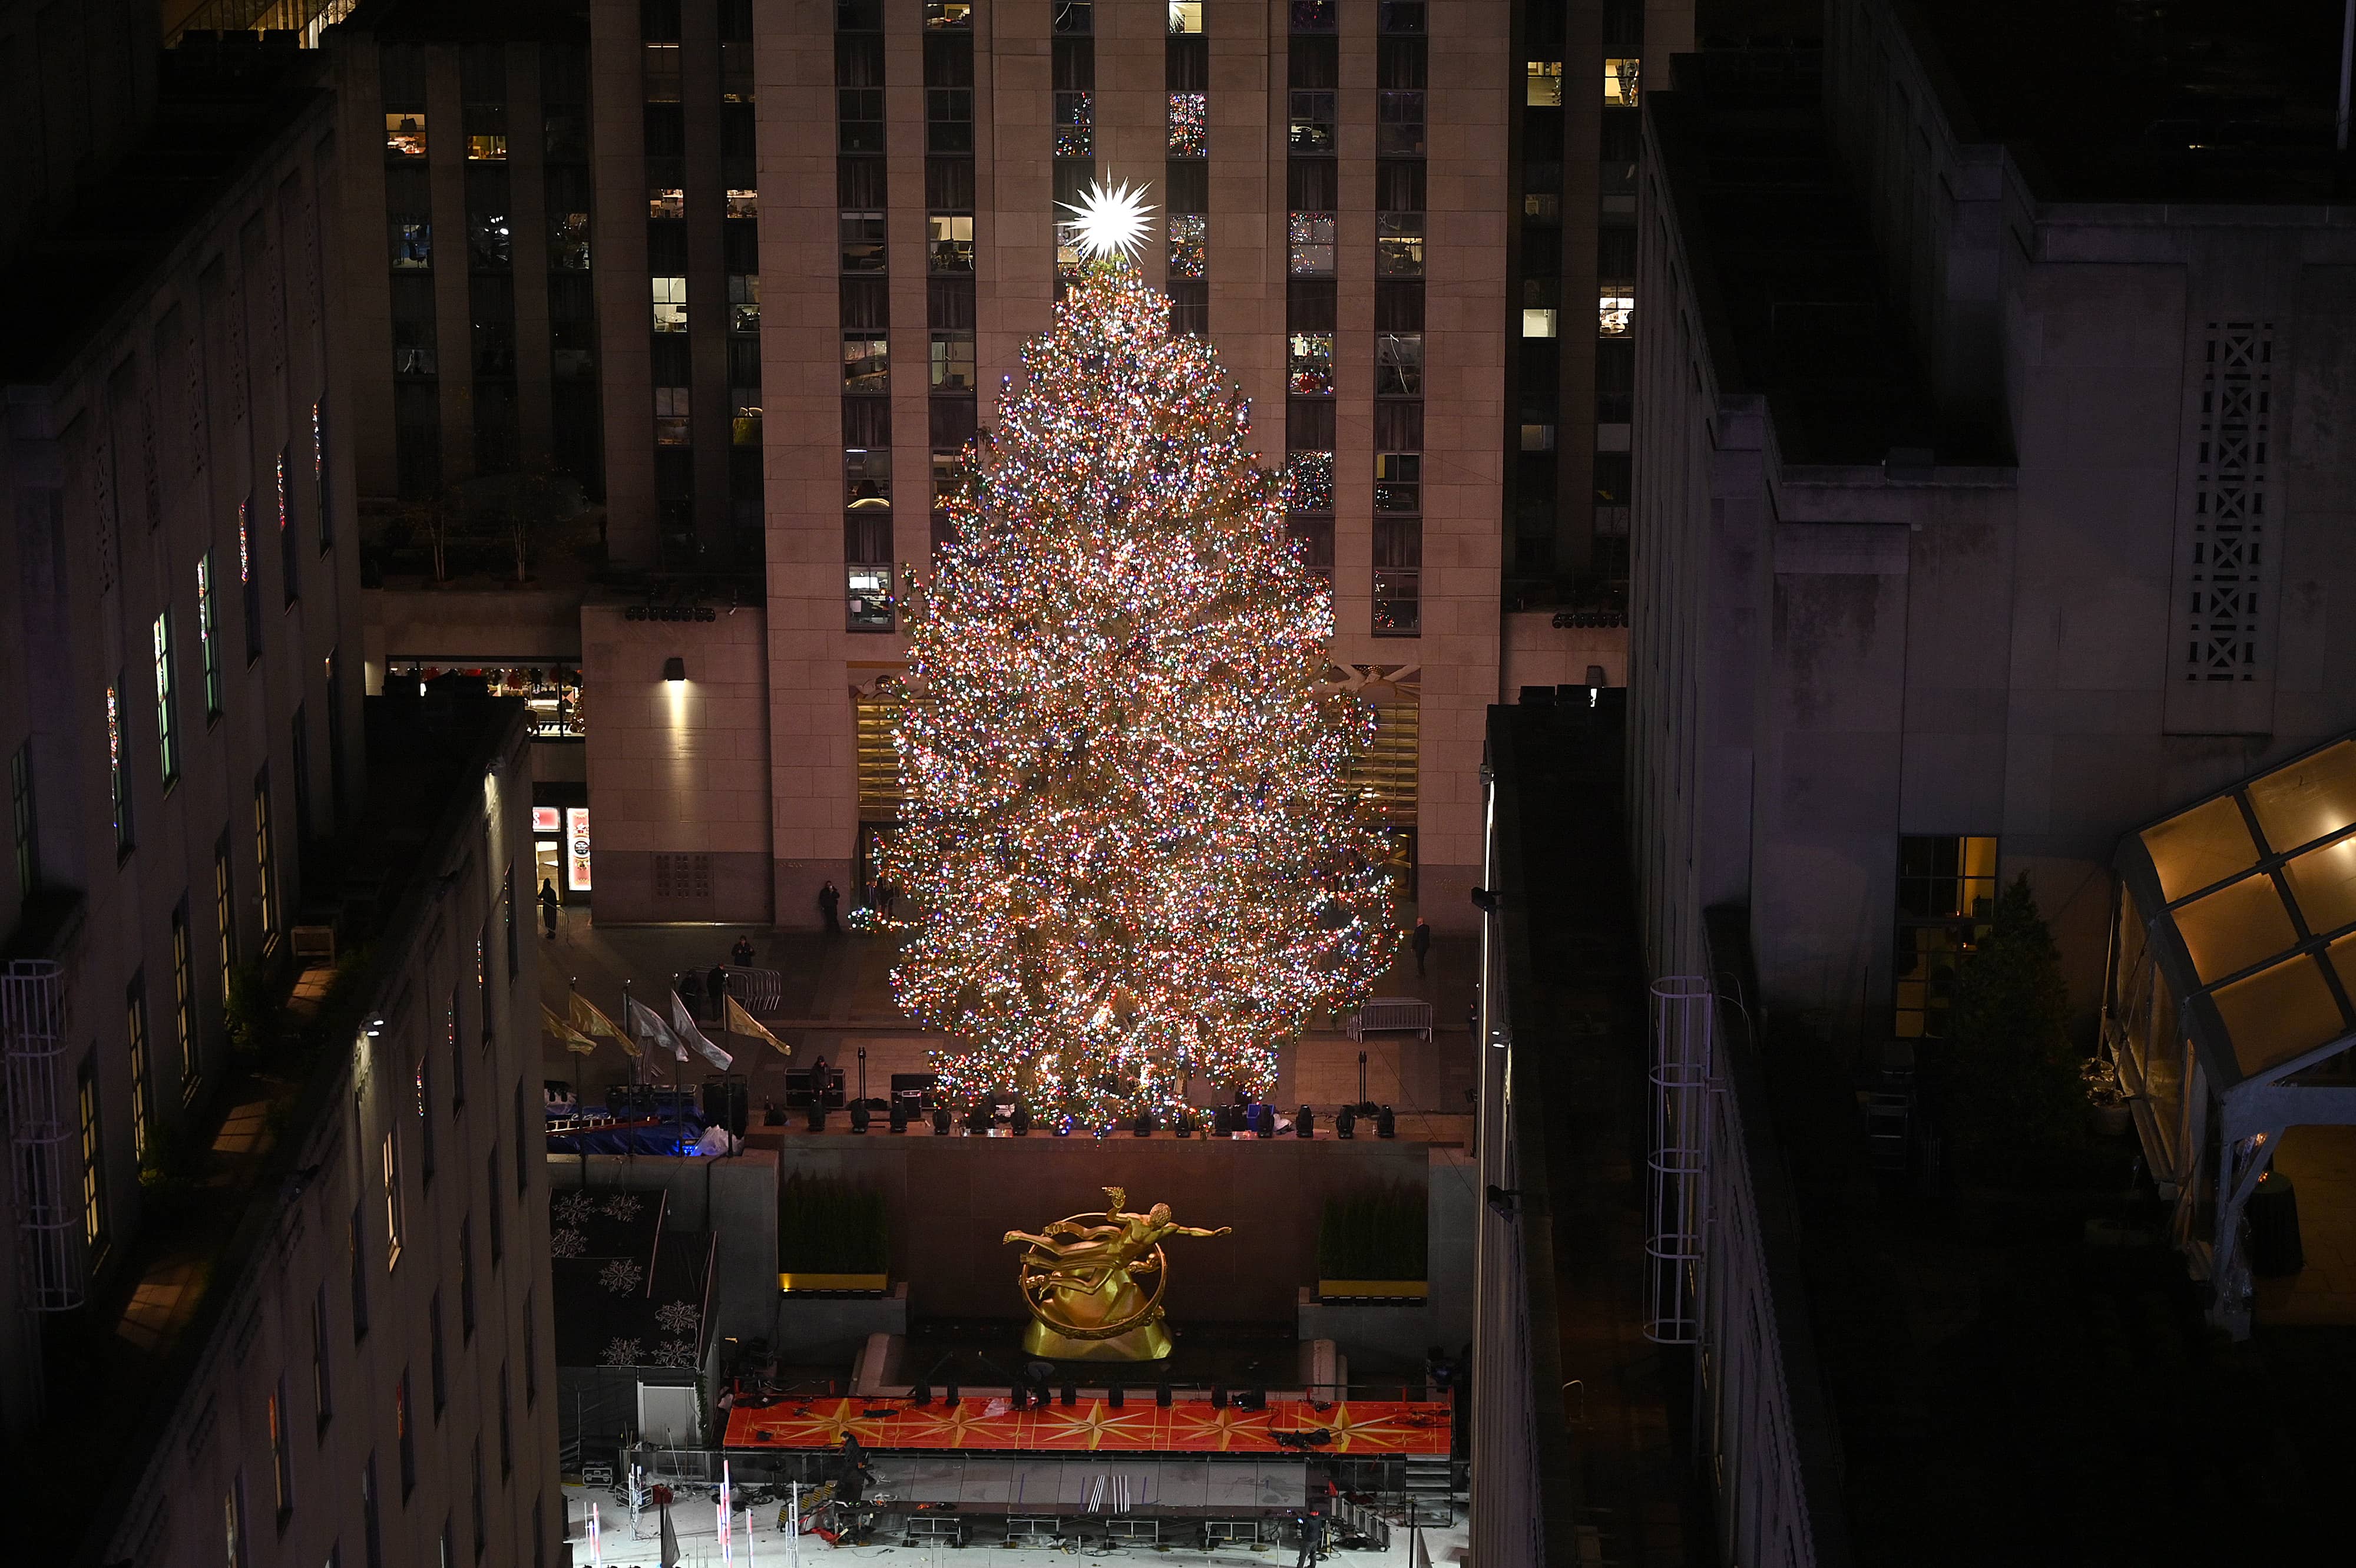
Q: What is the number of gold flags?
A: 3